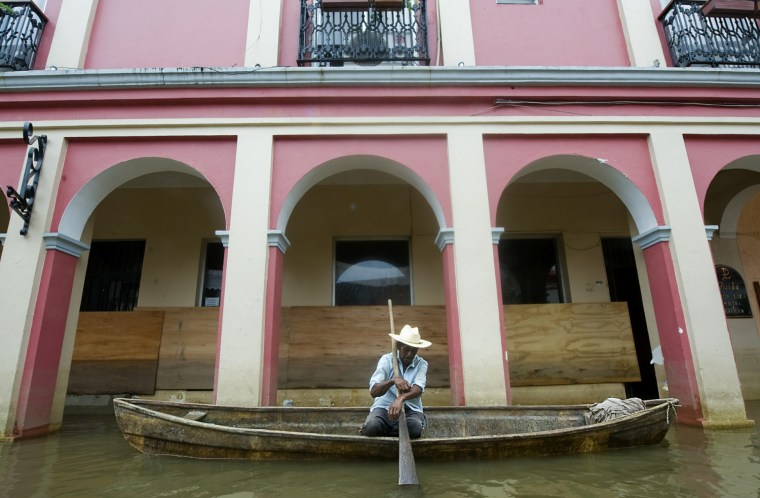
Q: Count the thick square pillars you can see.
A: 4